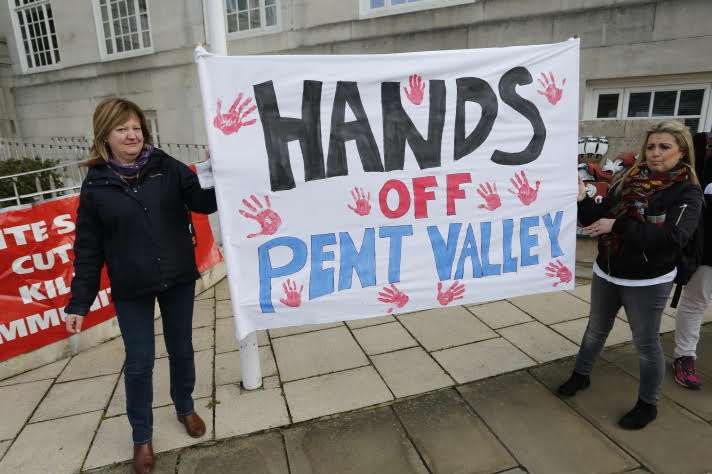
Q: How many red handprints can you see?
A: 11